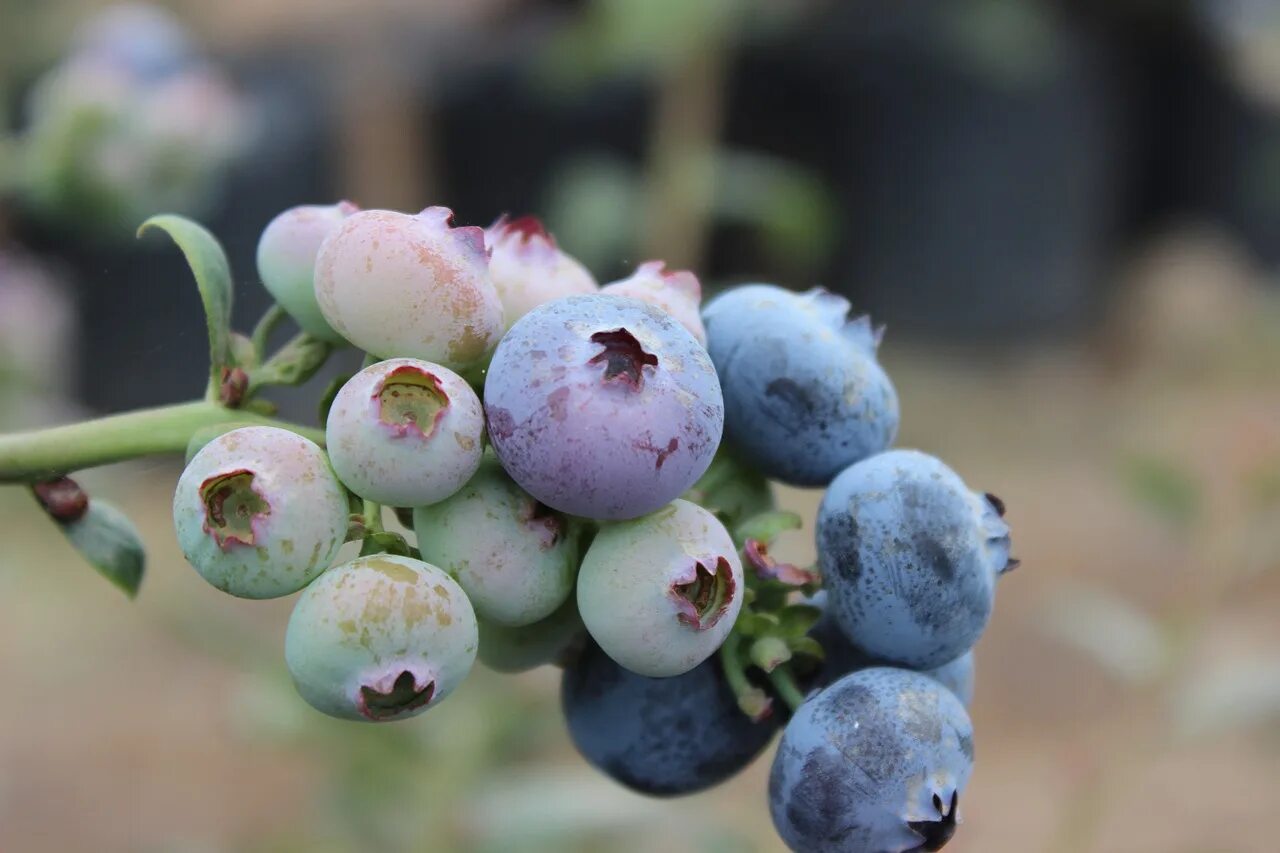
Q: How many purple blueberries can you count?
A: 1